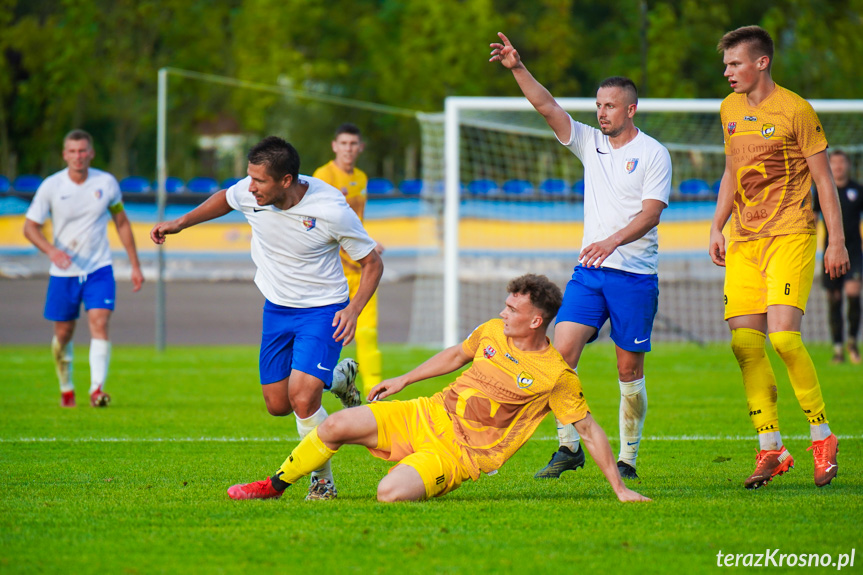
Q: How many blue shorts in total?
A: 3